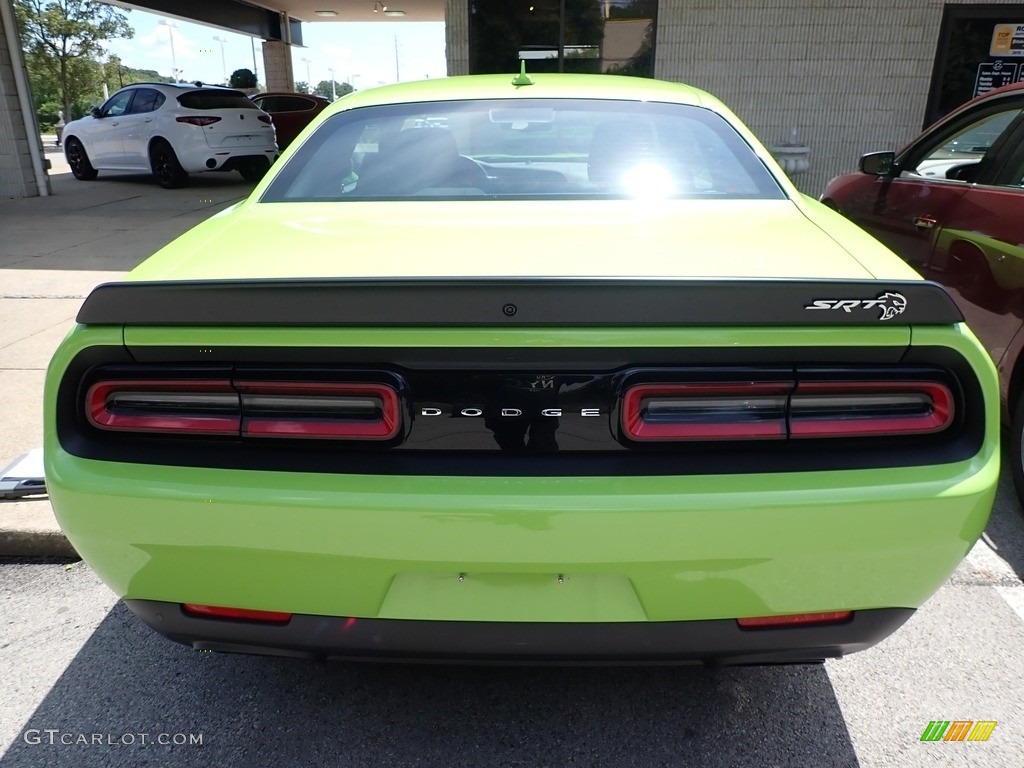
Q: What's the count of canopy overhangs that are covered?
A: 1